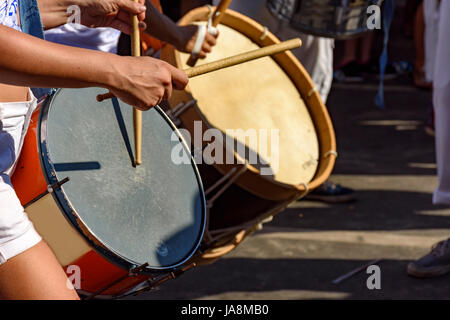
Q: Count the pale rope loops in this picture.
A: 5